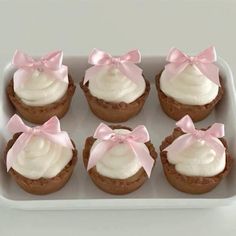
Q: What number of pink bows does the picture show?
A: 6